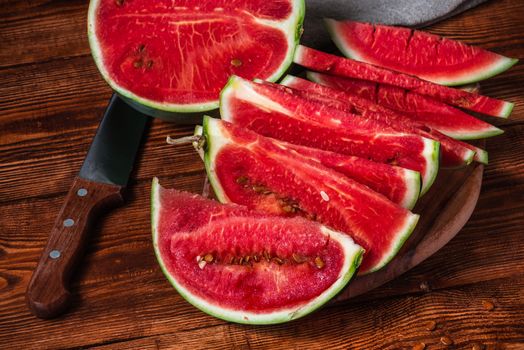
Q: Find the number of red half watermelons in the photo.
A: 1